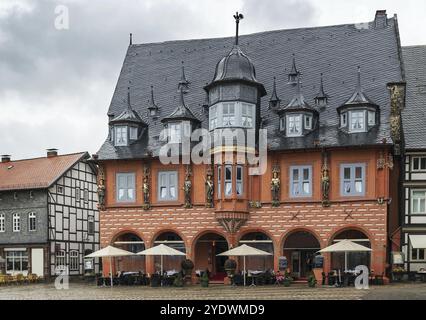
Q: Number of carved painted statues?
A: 6